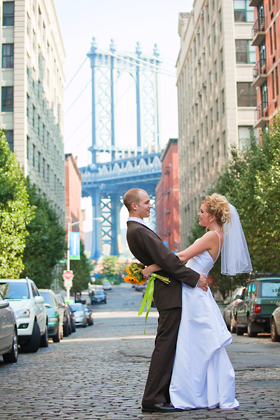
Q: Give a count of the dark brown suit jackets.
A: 1